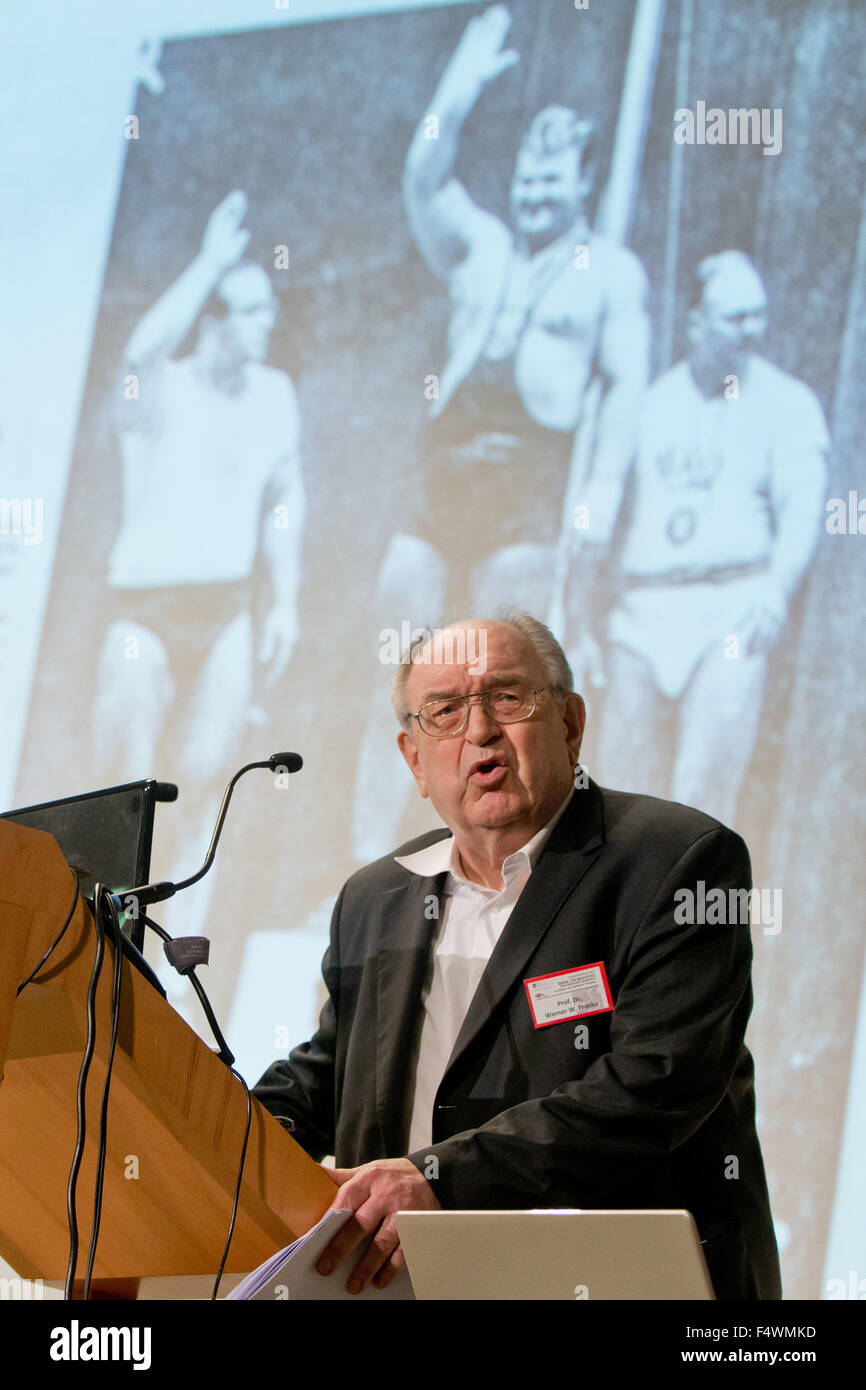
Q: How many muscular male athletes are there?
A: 3